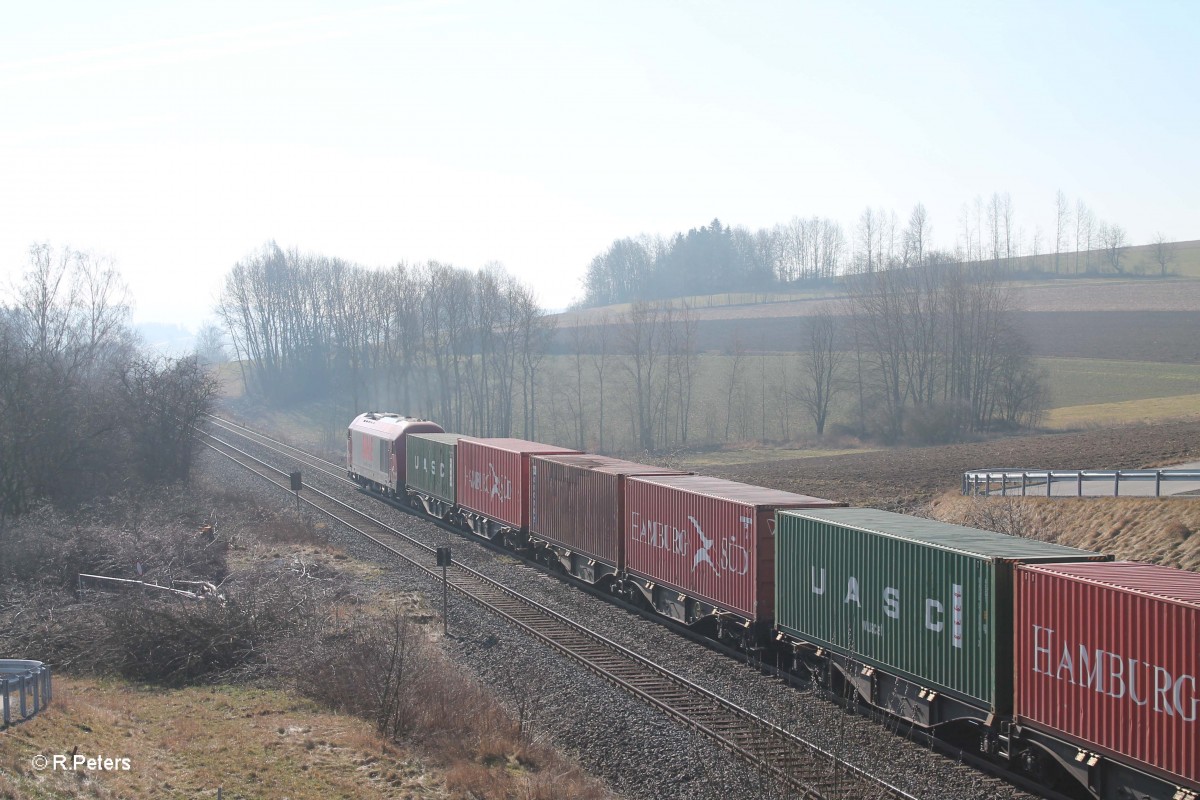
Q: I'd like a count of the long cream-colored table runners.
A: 0